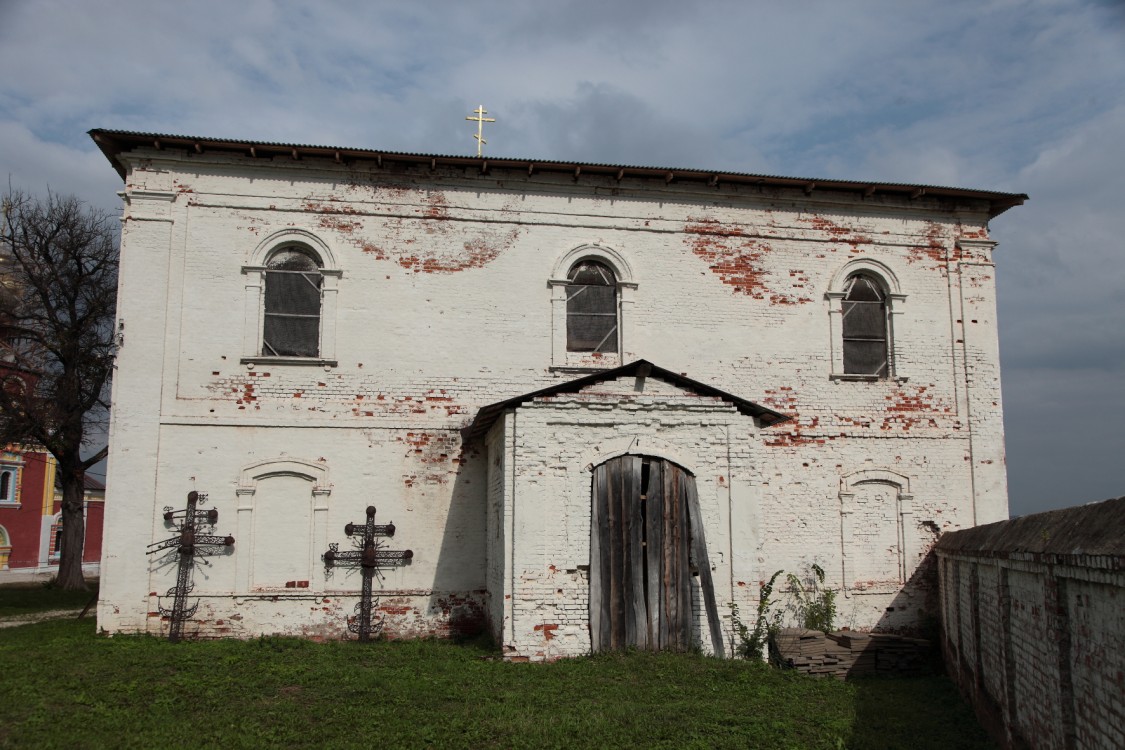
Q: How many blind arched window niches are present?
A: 2